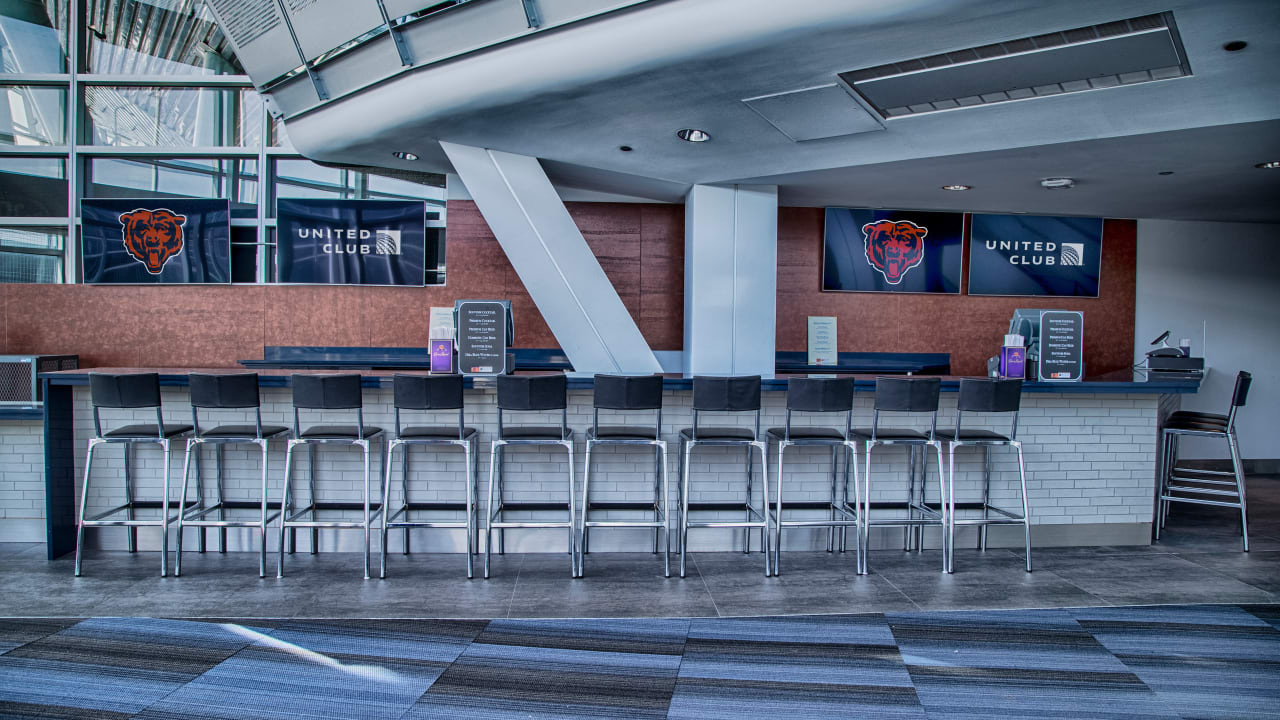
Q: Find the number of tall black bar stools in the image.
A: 11